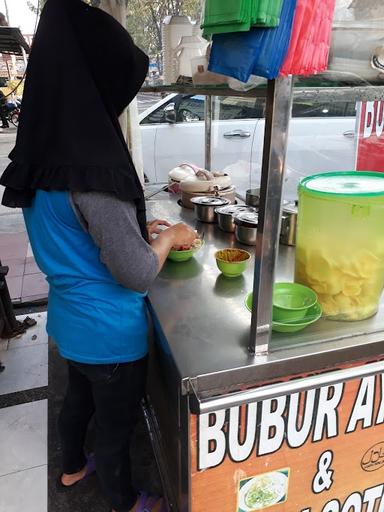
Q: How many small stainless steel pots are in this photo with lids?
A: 3